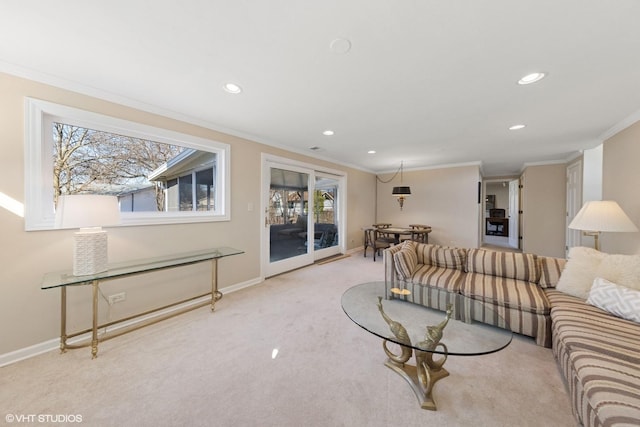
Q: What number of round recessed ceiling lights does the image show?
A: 5